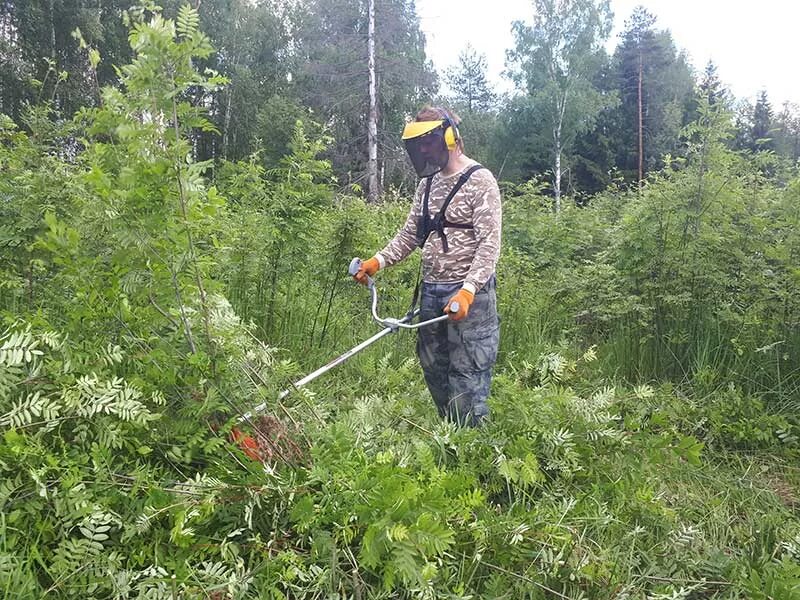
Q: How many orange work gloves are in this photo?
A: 2